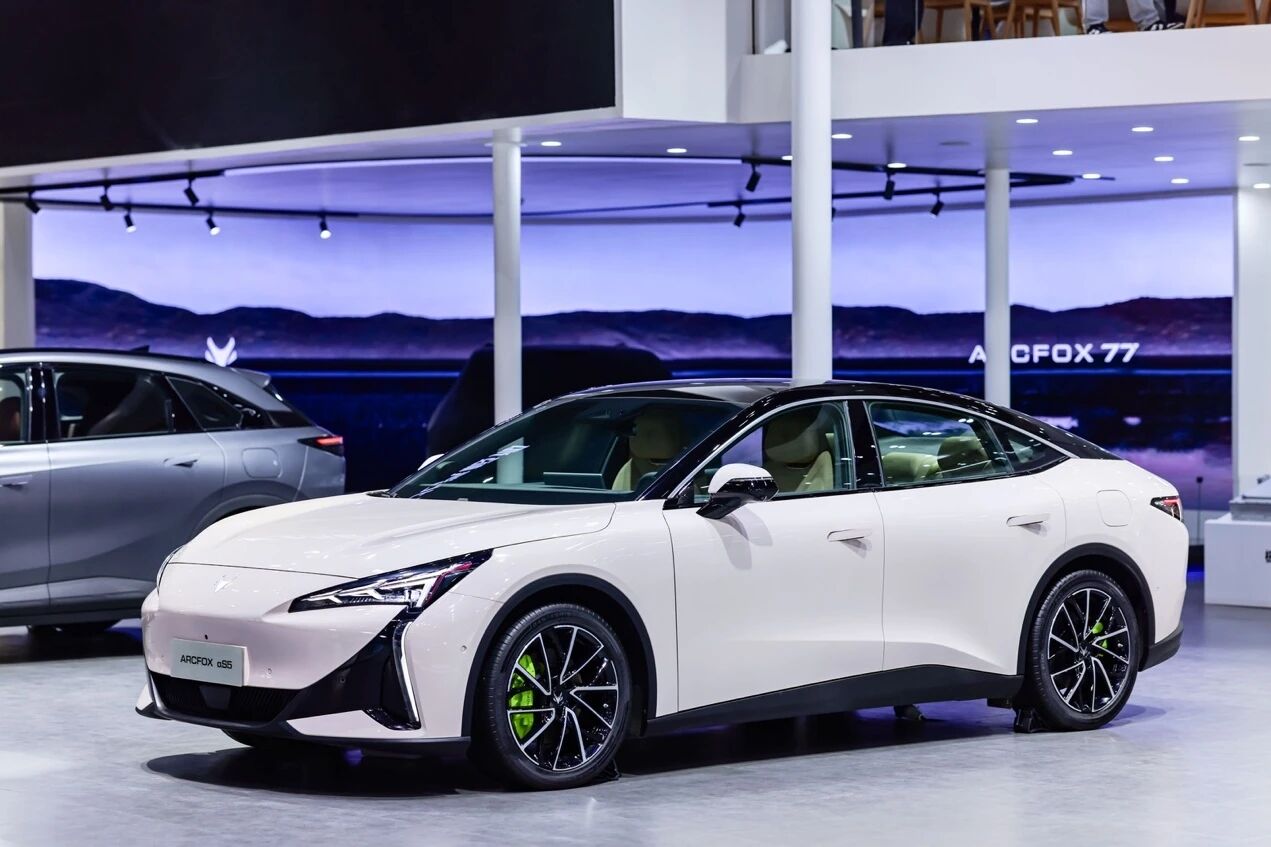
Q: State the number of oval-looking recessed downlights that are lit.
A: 13